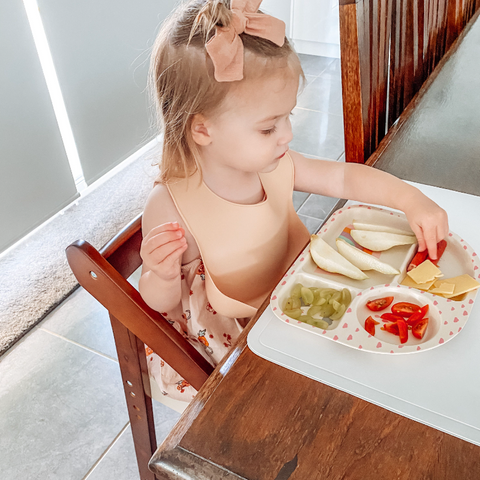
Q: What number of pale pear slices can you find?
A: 4